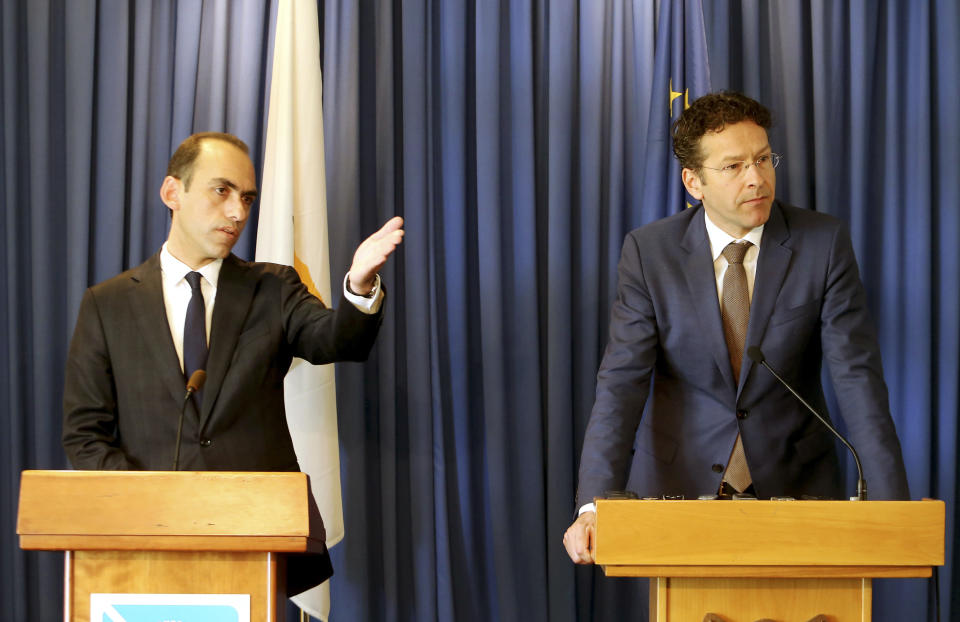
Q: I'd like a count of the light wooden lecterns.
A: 2